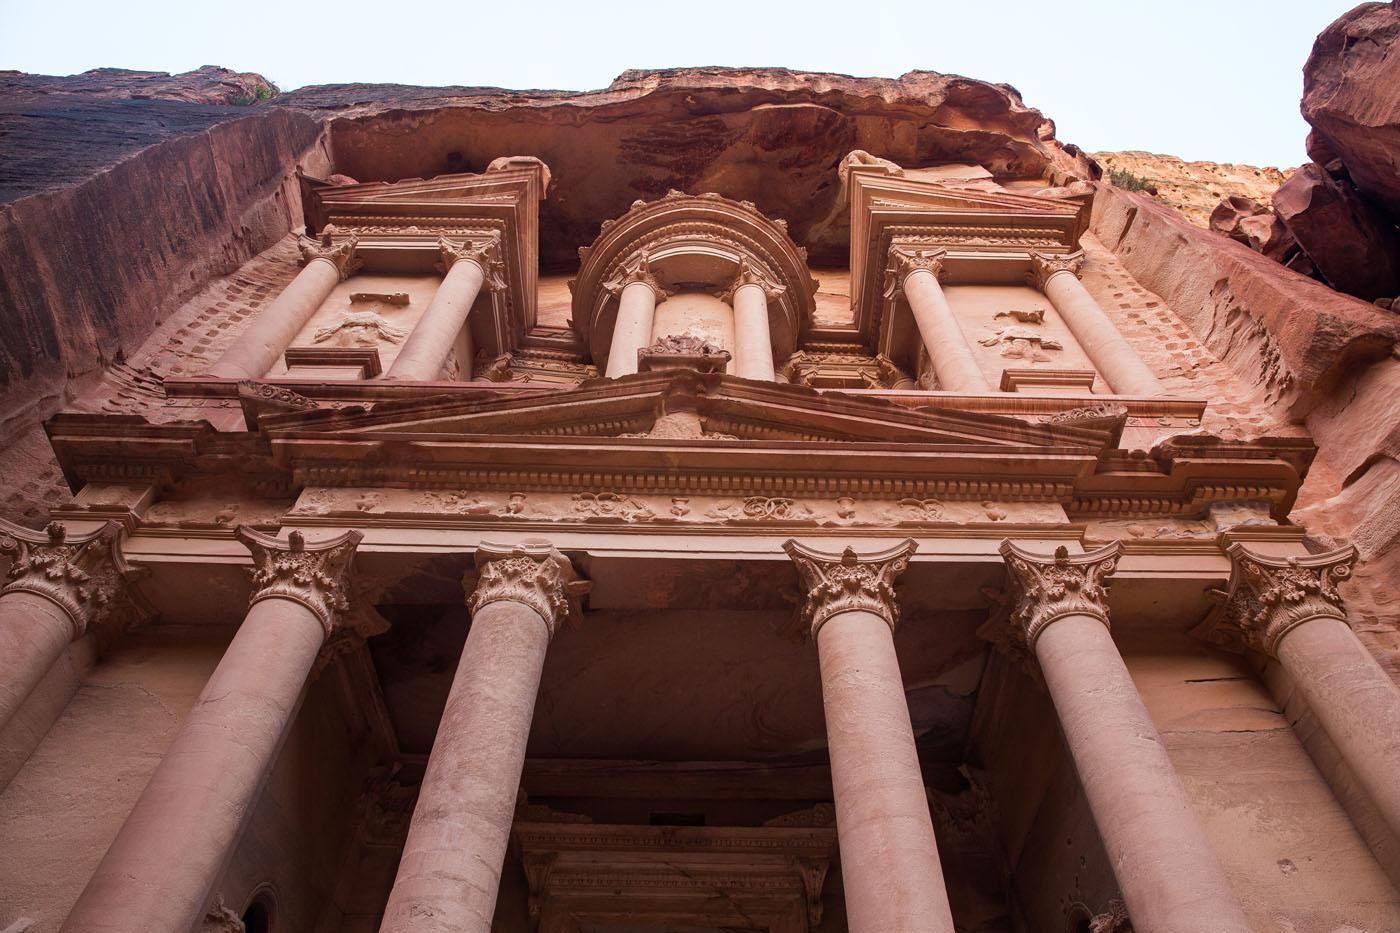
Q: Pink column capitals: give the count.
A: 12